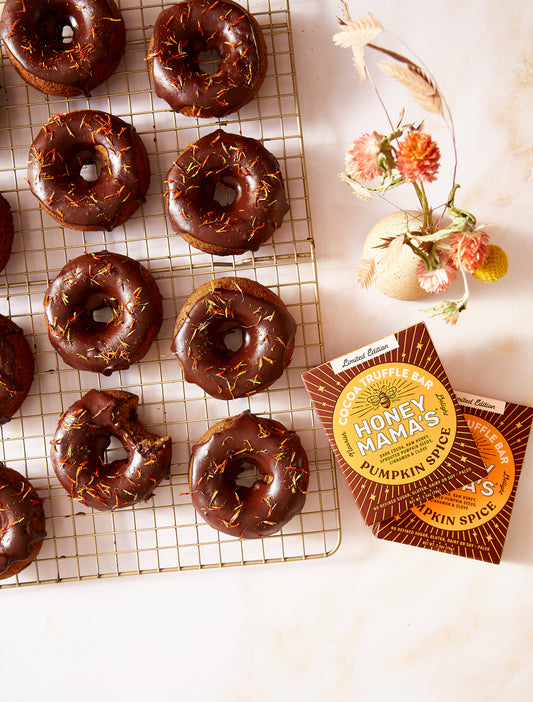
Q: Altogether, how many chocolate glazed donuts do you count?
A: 11